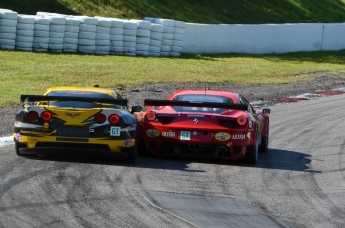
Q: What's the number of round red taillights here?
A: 6